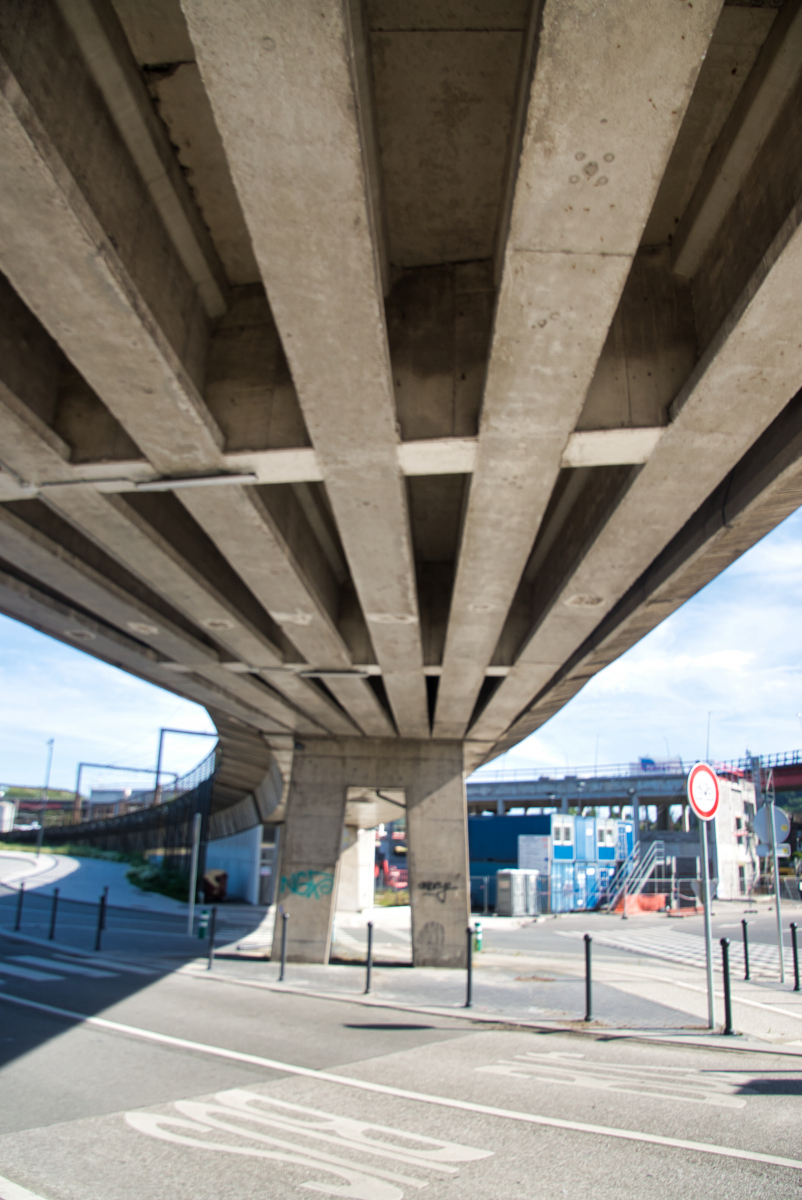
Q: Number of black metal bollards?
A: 12